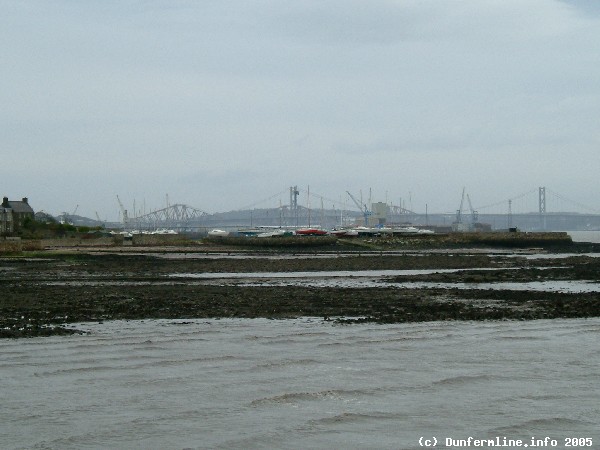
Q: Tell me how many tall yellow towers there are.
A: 0